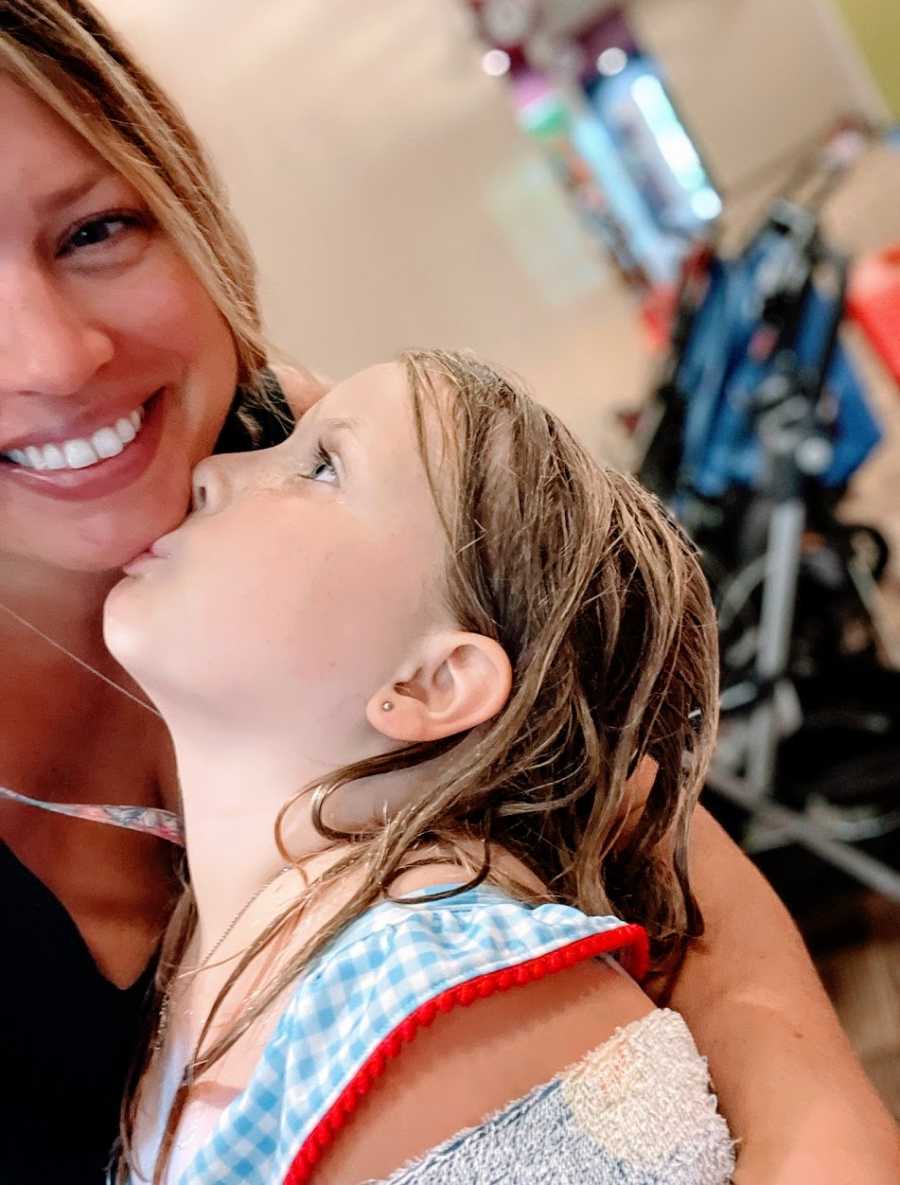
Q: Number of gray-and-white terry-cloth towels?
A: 1